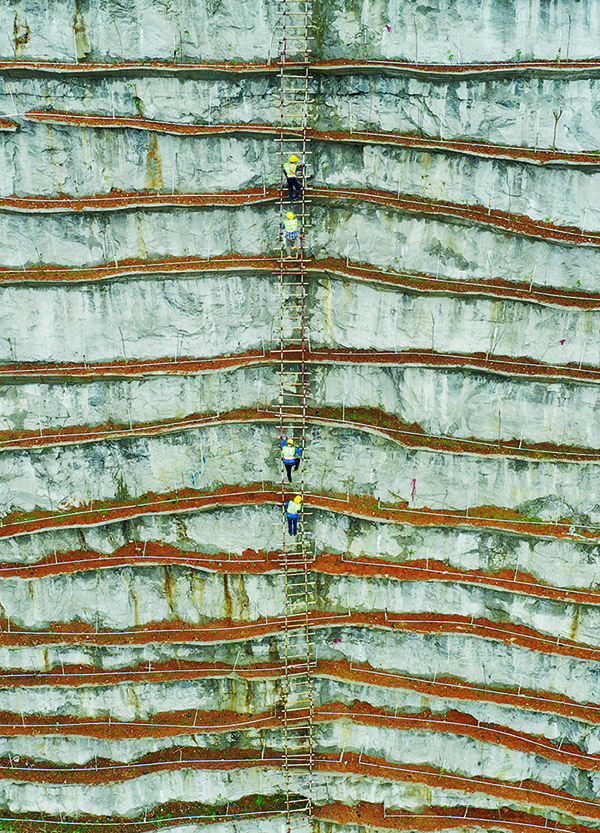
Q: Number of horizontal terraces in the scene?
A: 13